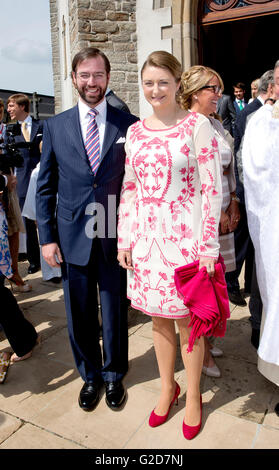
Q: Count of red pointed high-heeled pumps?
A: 2